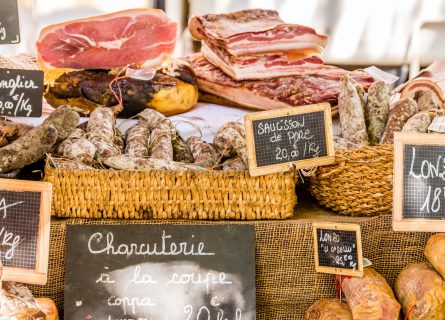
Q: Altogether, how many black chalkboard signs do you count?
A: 7